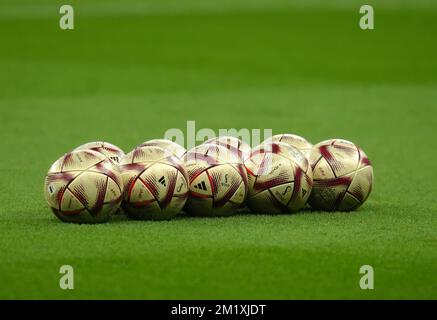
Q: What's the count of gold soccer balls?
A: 9